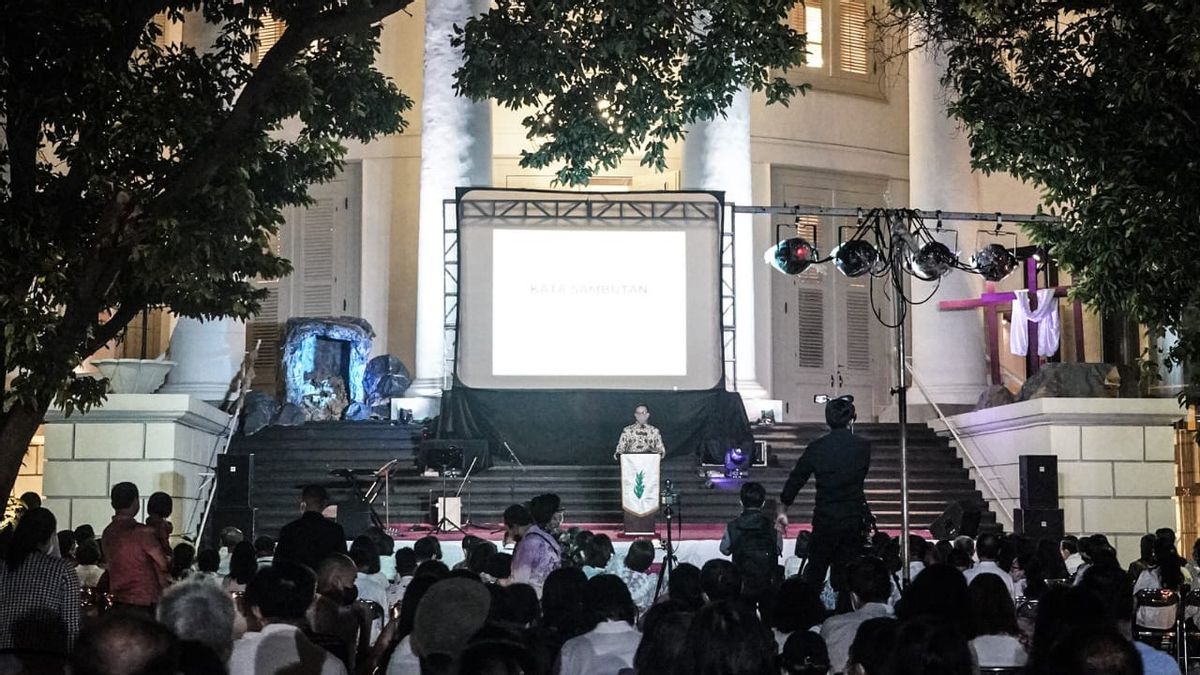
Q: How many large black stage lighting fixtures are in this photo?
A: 4